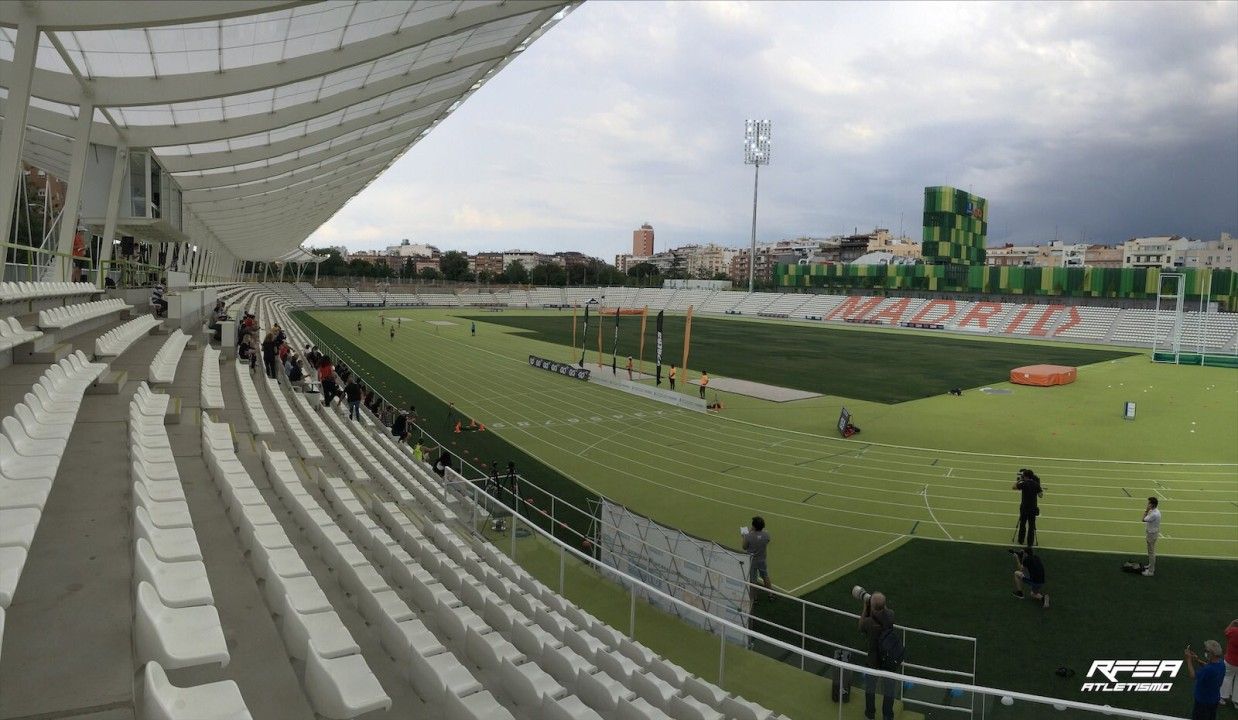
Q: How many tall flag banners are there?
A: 7